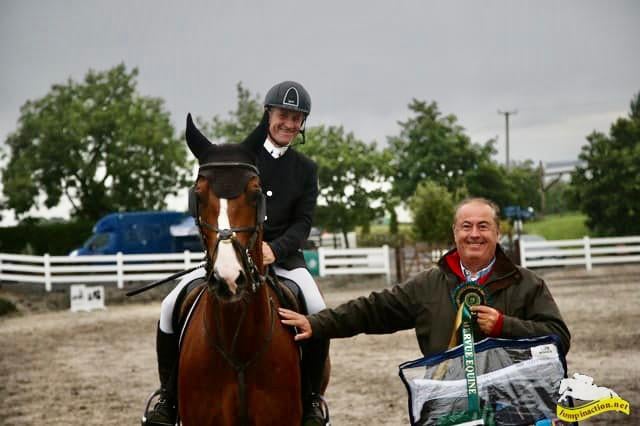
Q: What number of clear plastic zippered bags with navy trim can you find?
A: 1